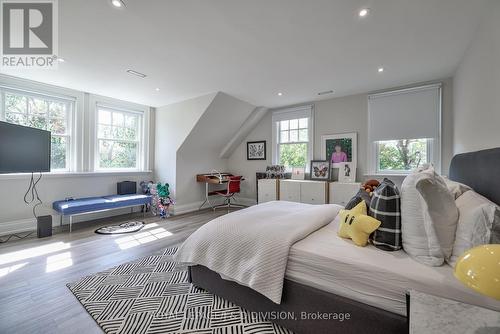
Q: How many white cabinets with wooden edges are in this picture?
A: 3